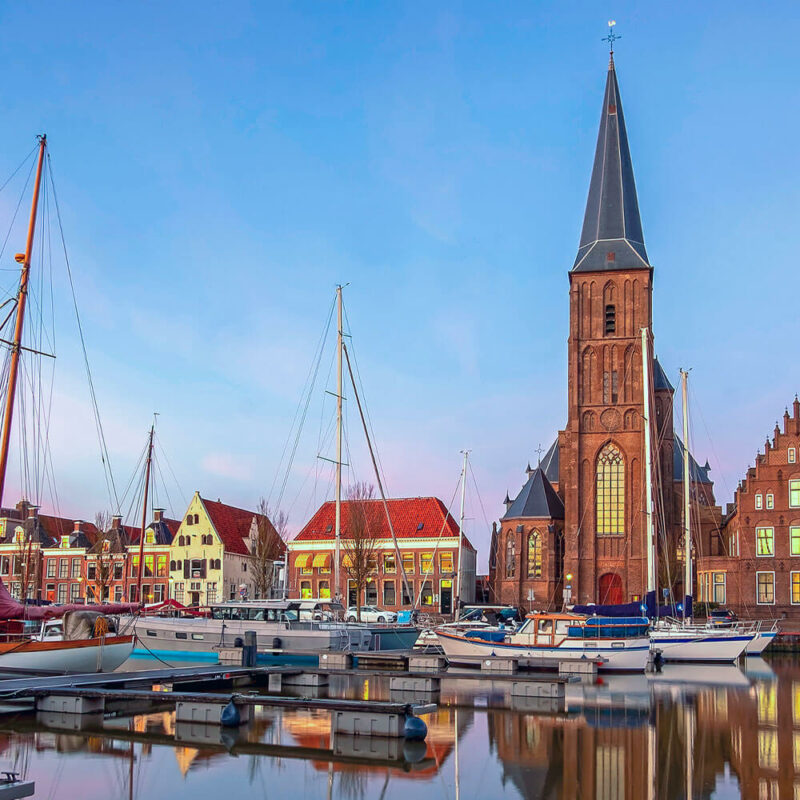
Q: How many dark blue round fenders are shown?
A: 2